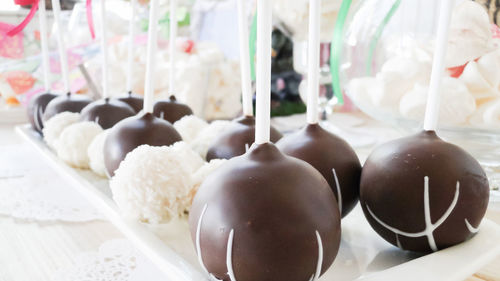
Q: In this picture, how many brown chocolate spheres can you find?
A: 10